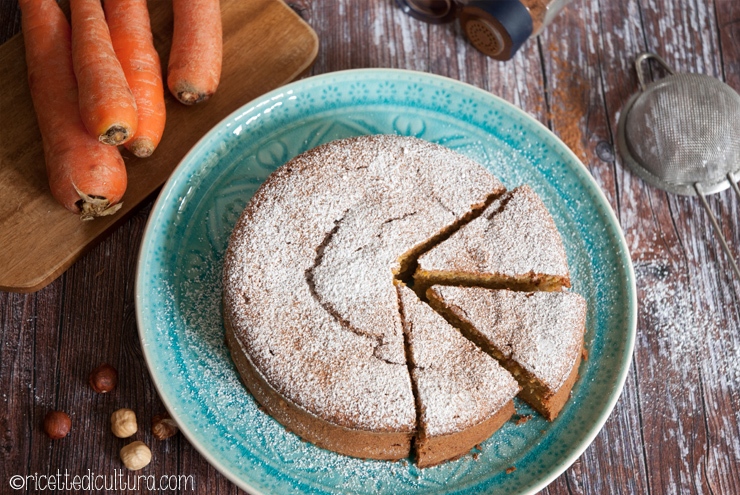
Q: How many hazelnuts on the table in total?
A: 5